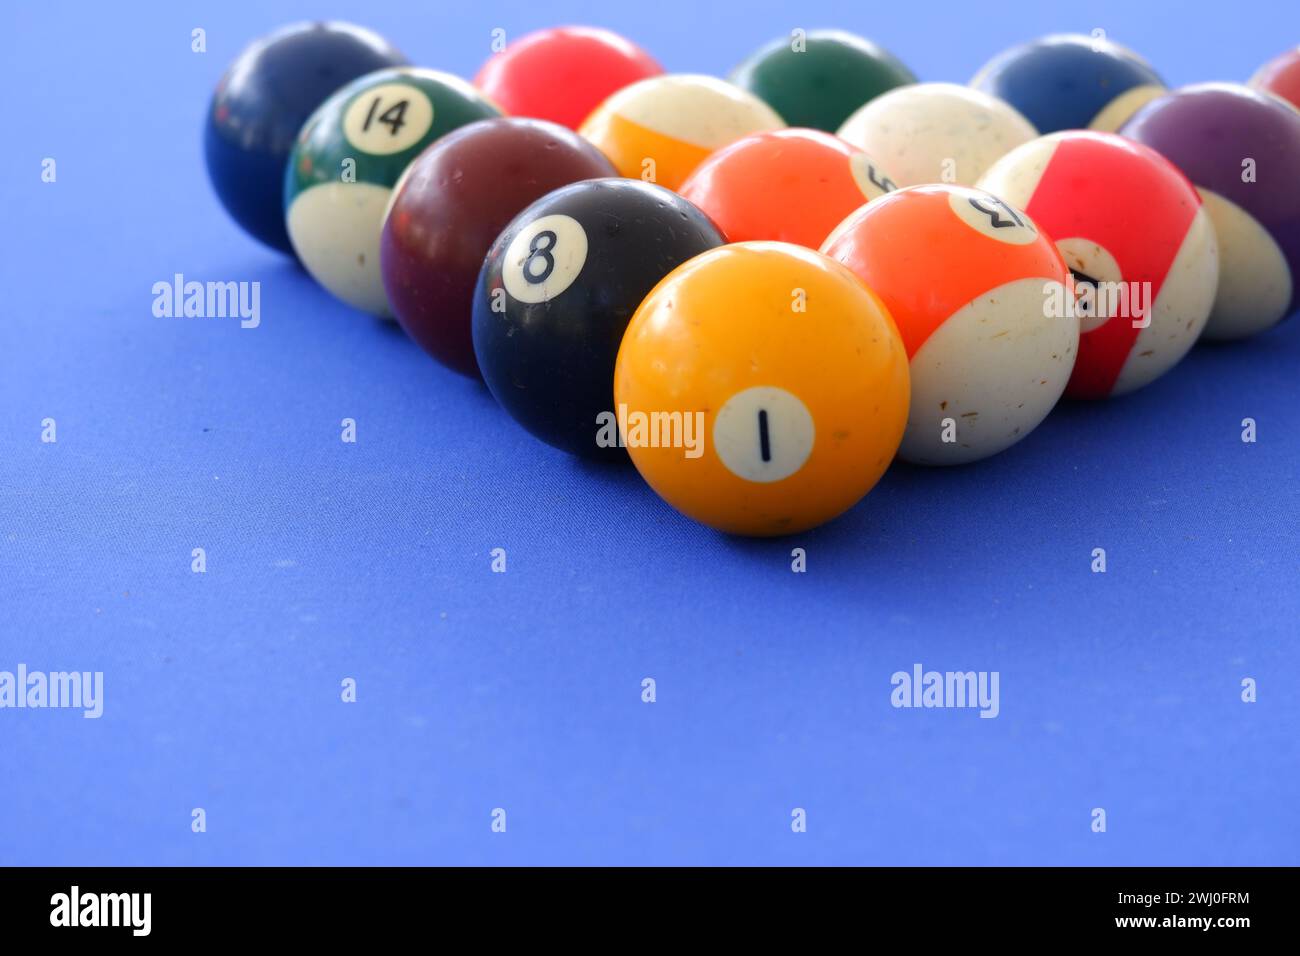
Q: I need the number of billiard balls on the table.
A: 15